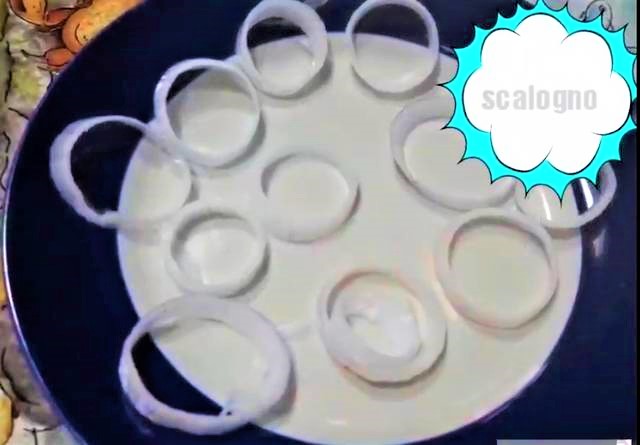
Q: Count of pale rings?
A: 11